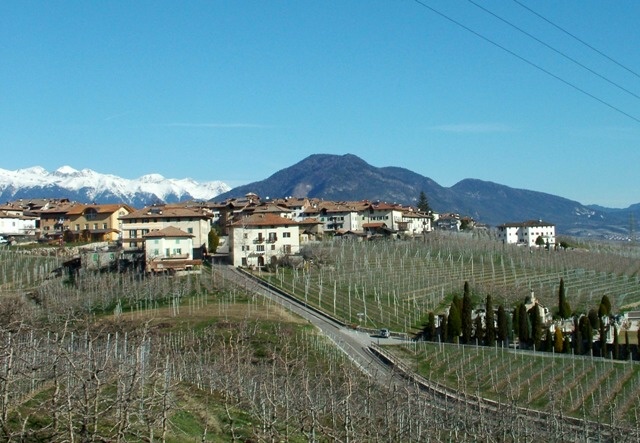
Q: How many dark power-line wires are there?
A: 3